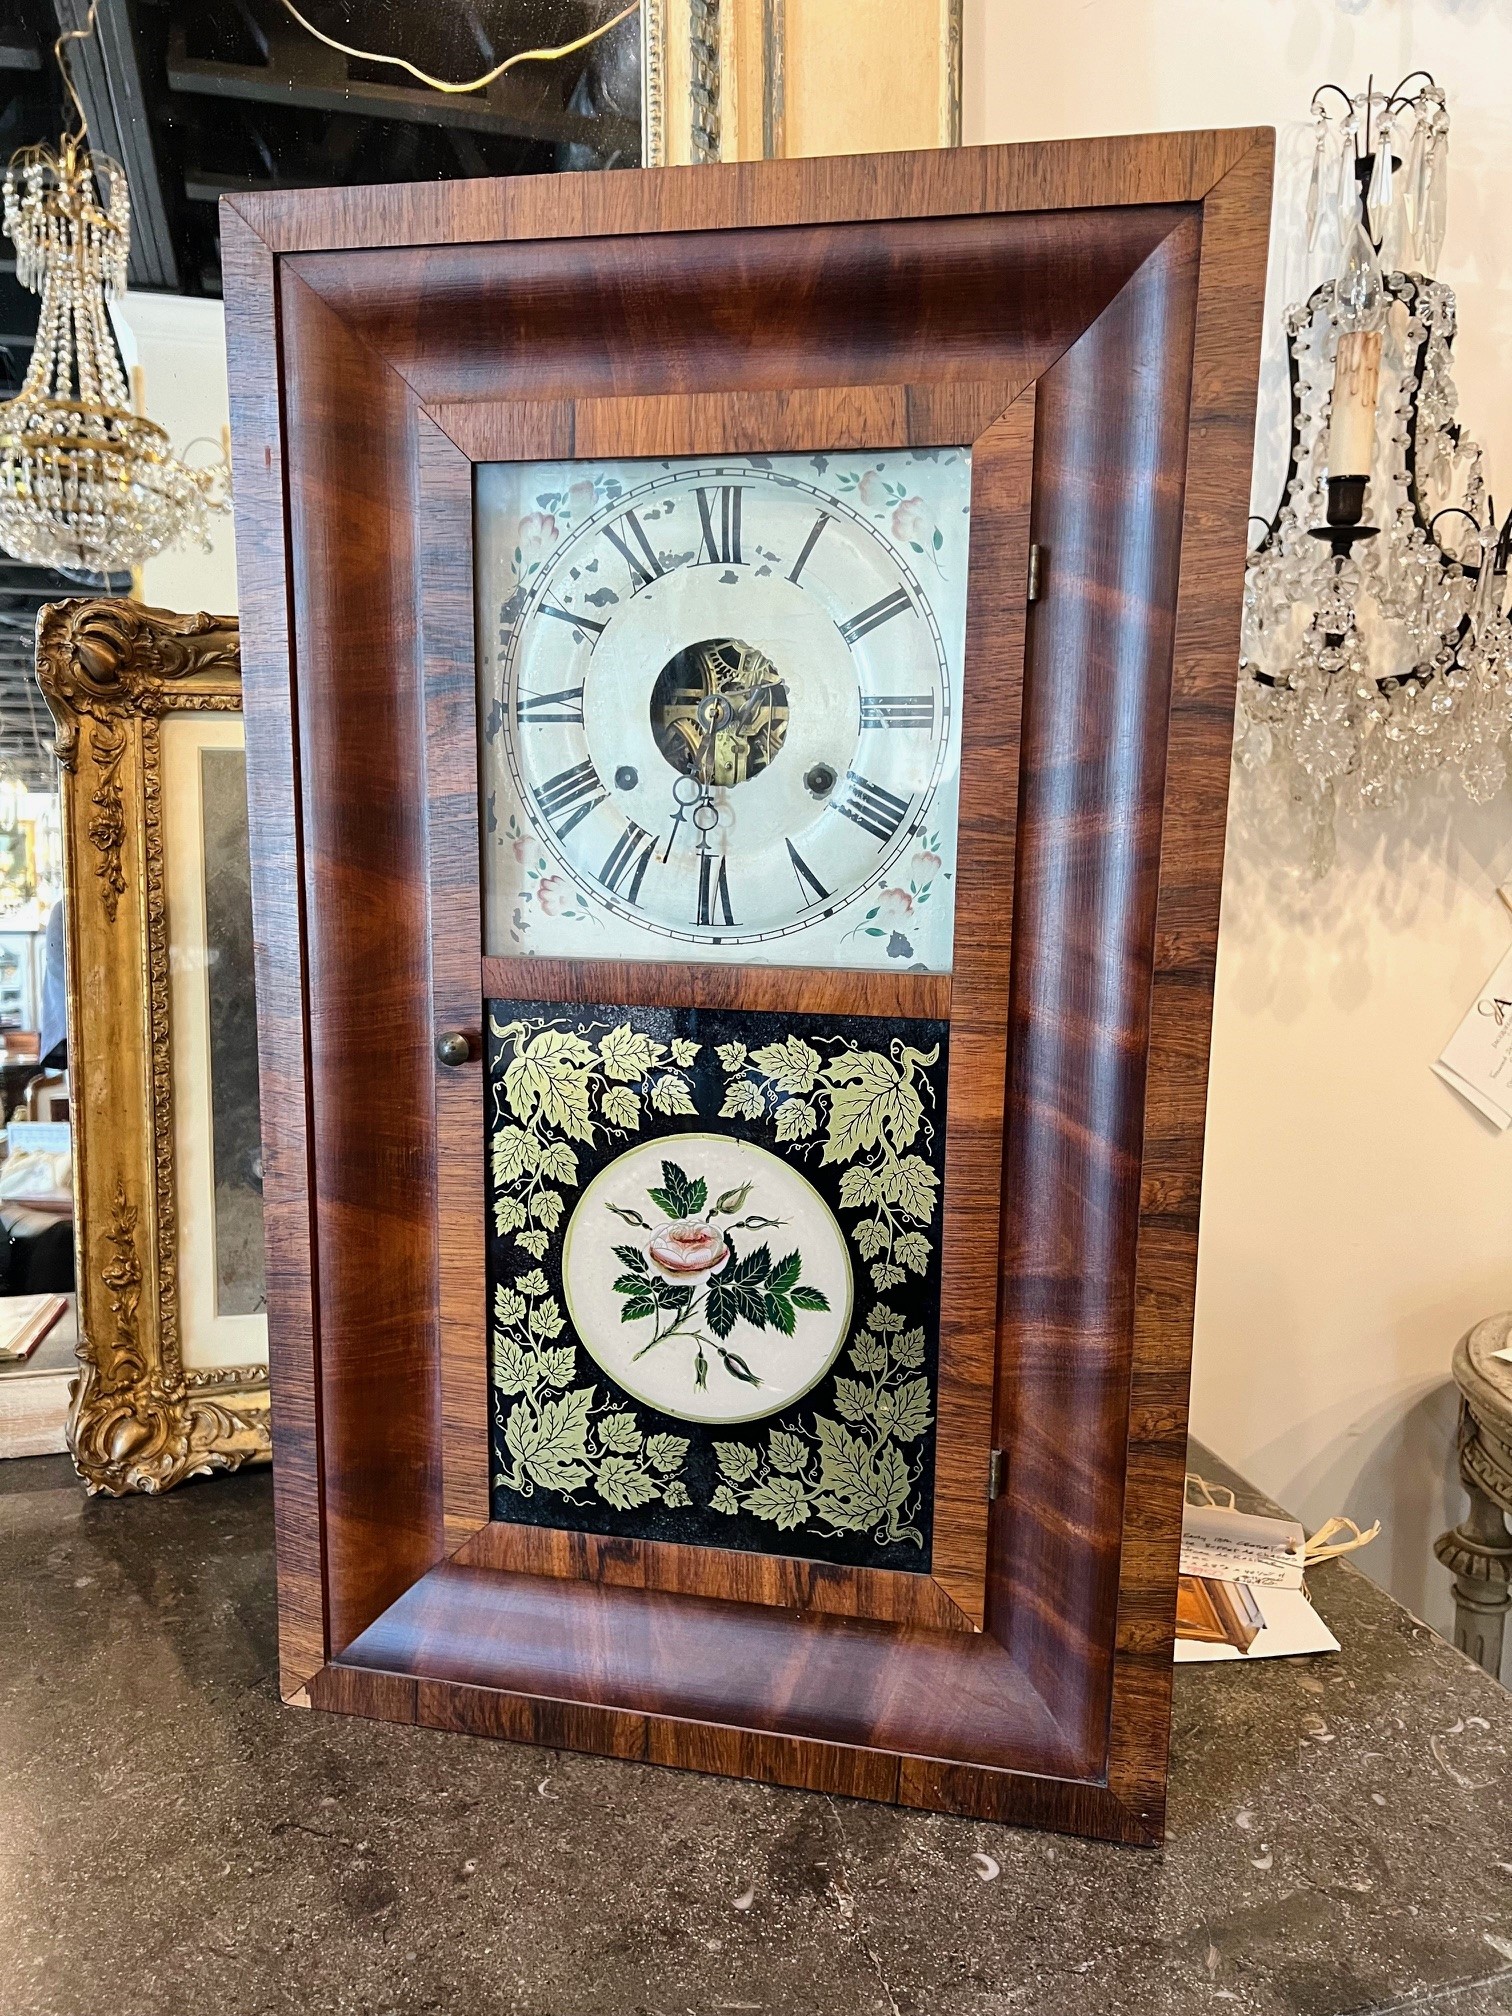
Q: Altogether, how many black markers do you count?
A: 12